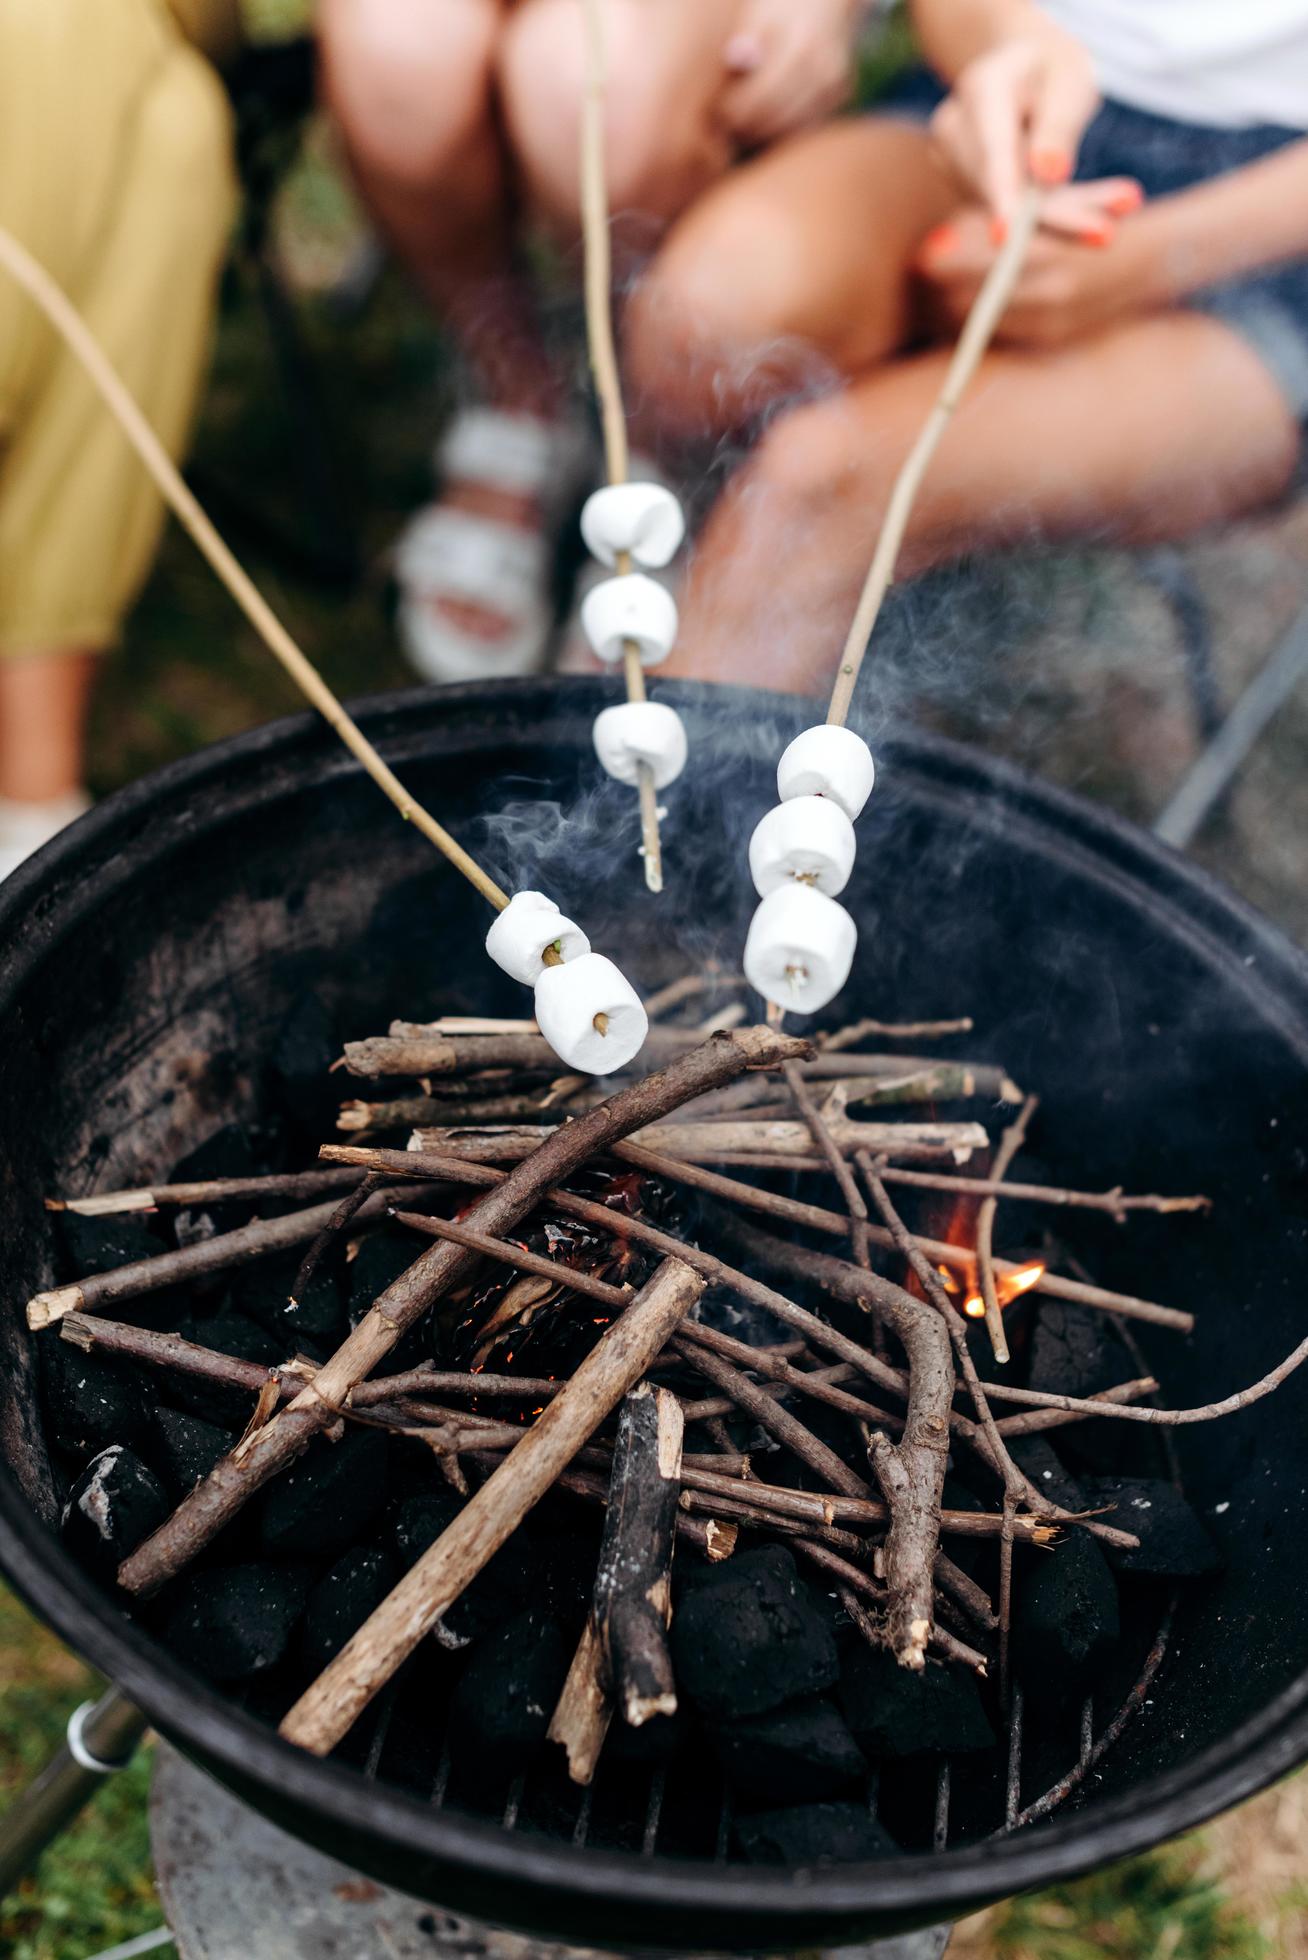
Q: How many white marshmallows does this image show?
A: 8